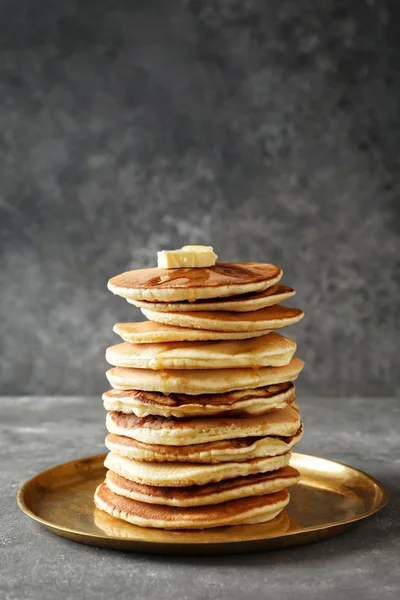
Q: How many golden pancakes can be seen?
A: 12